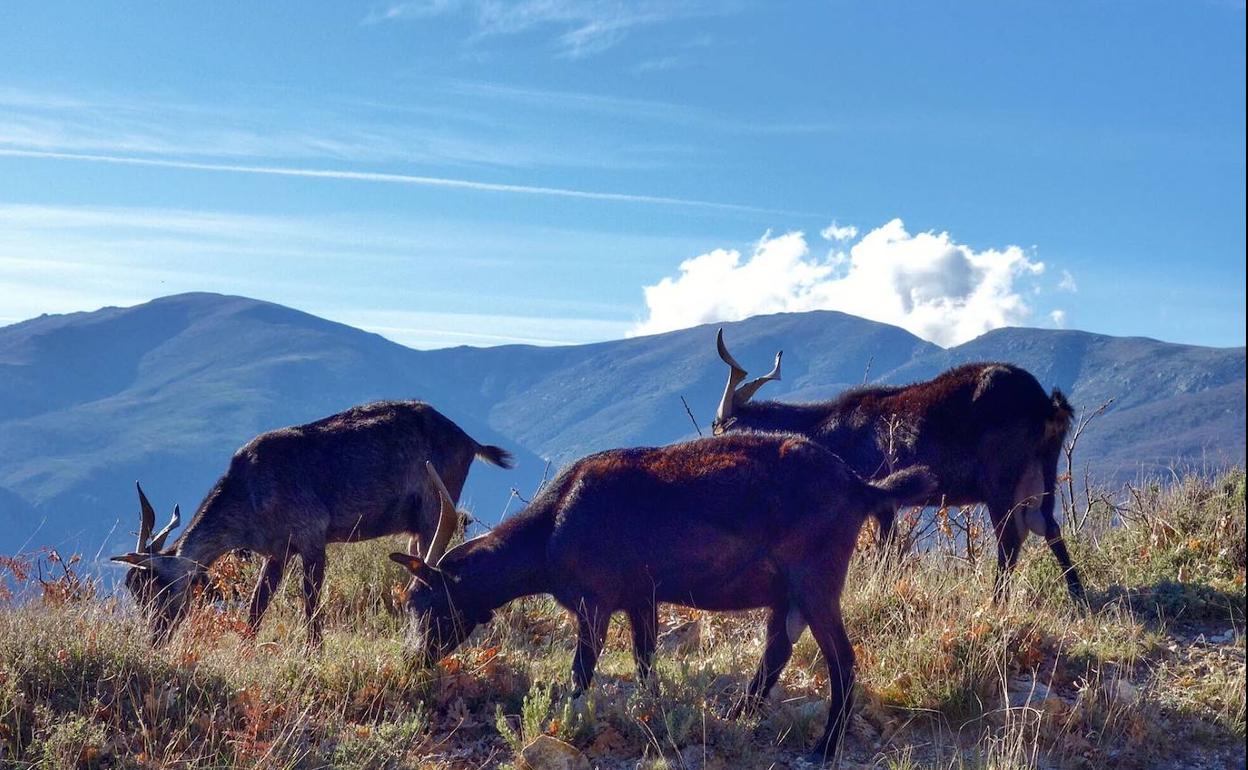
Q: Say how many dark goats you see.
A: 3